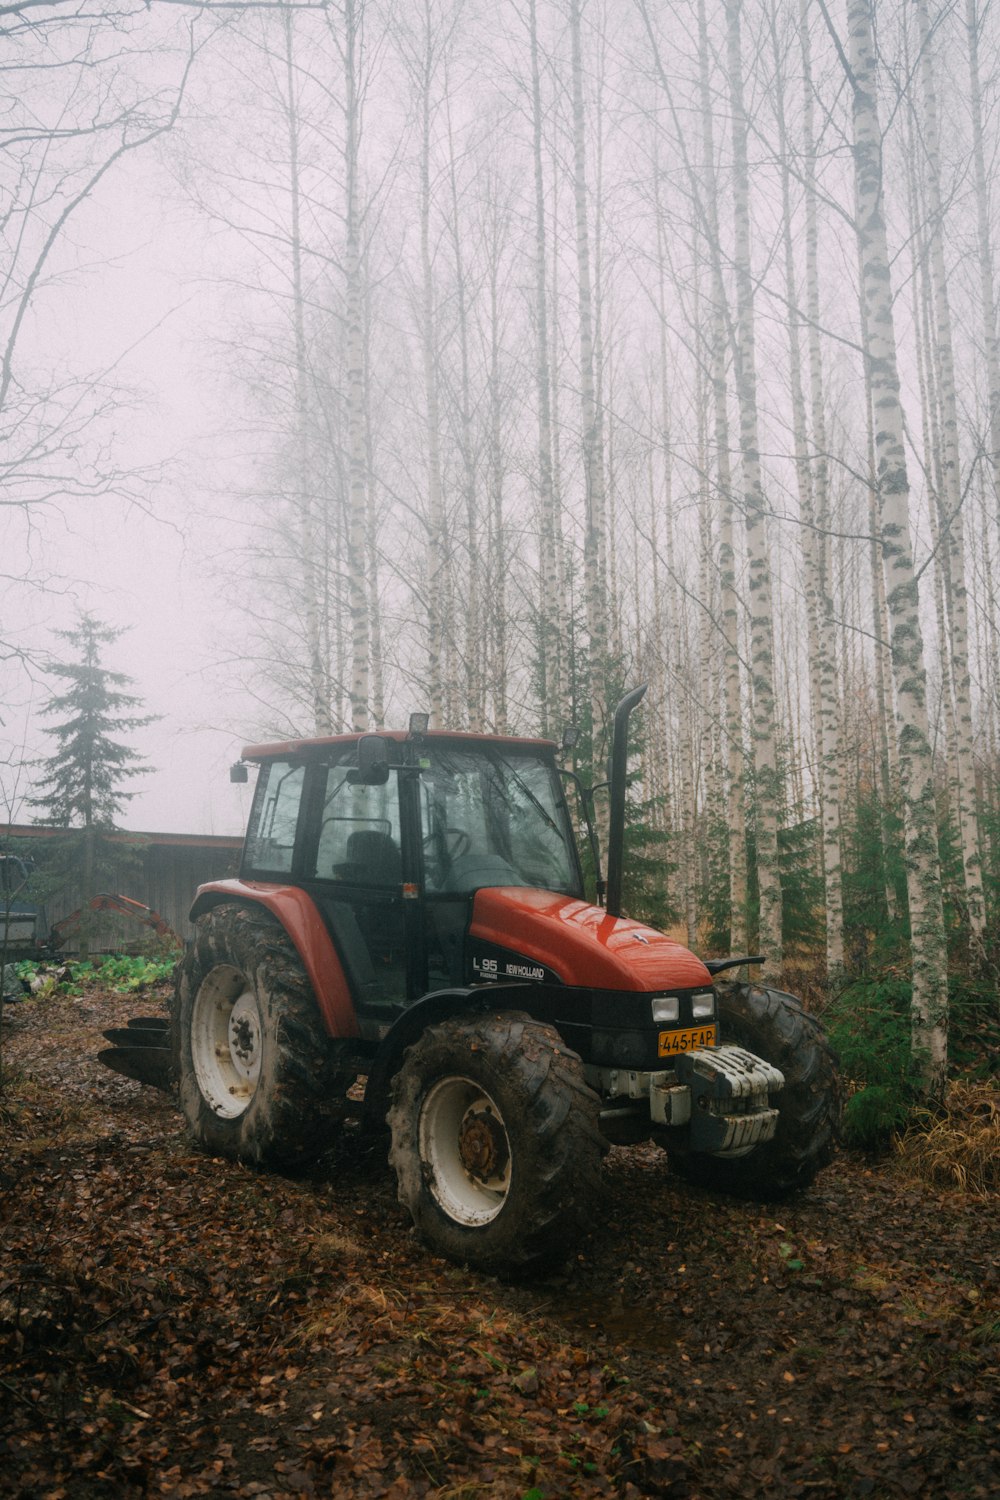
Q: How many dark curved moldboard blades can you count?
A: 3